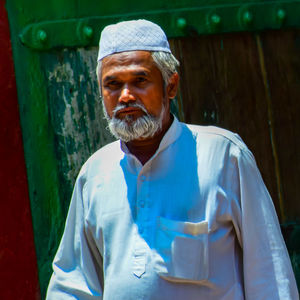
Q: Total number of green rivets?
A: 6